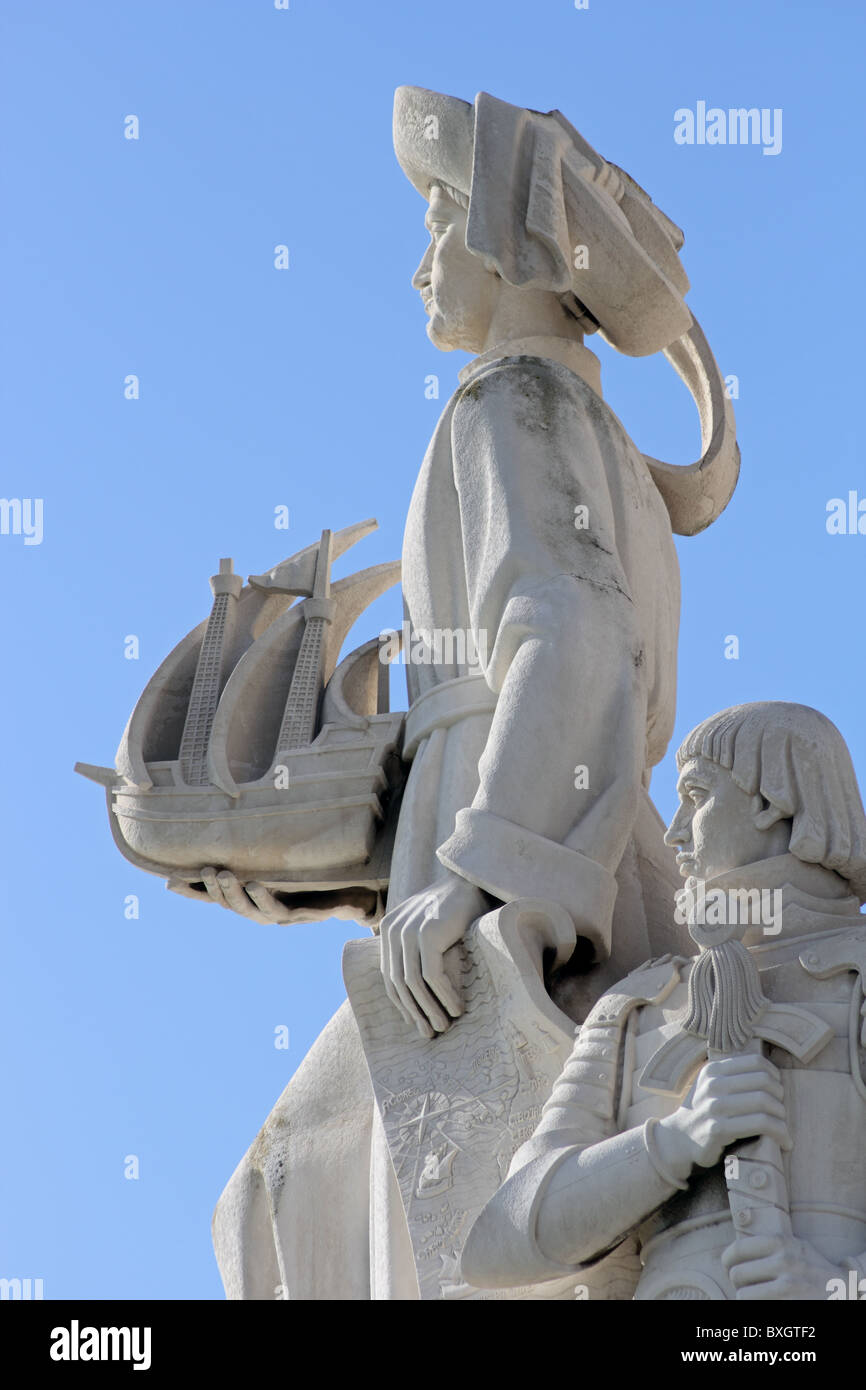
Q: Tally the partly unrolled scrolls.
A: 1